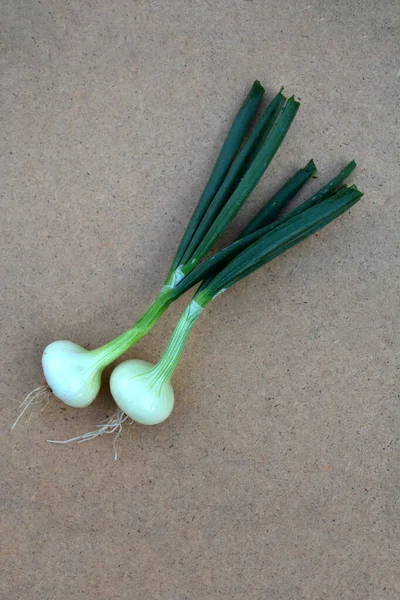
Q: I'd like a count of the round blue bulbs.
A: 0